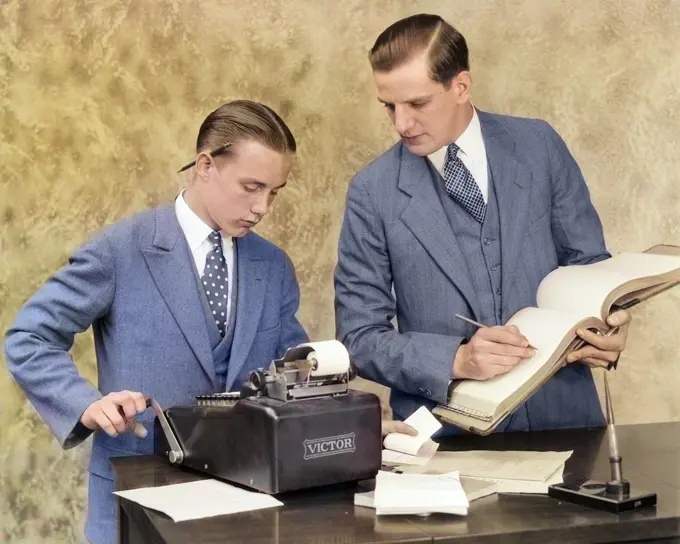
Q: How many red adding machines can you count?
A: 0